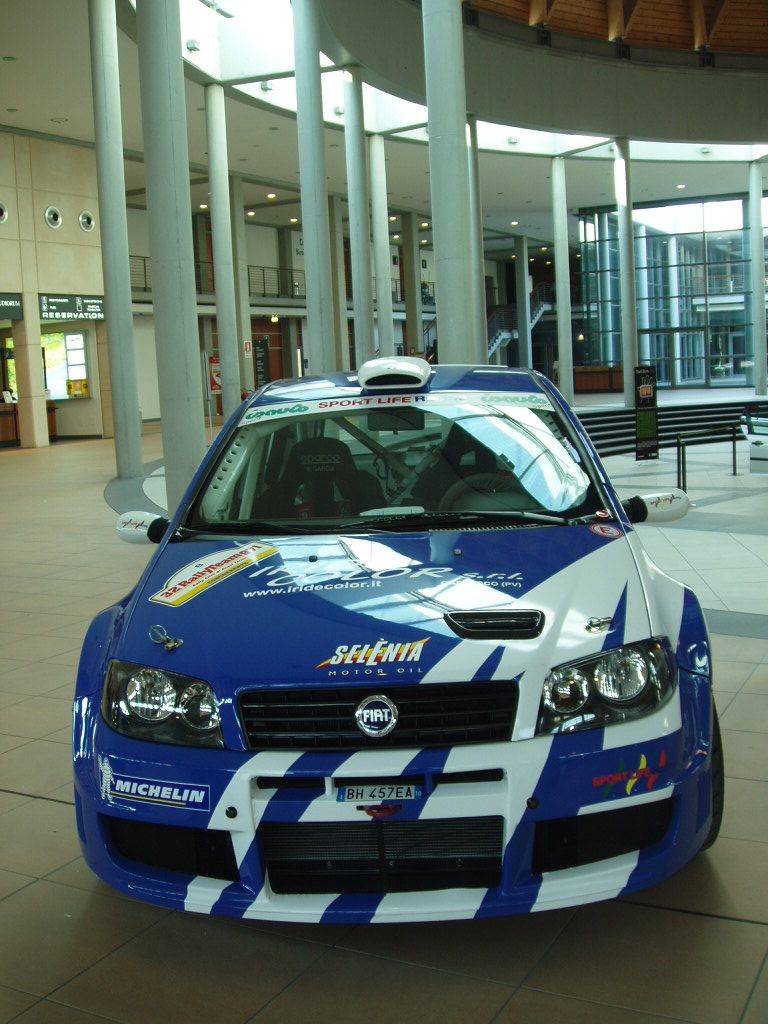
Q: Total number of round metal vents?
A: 3